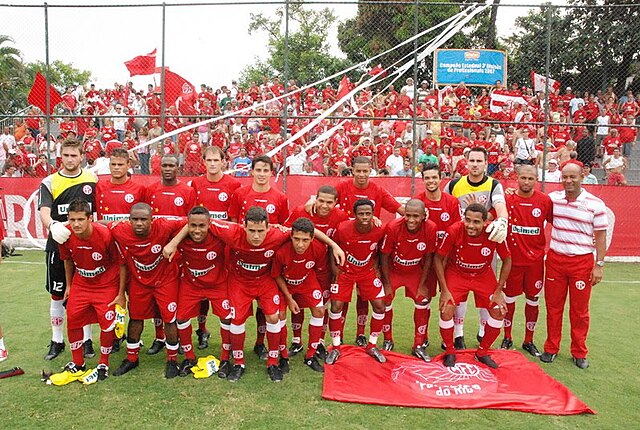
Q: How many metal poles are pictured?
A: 5